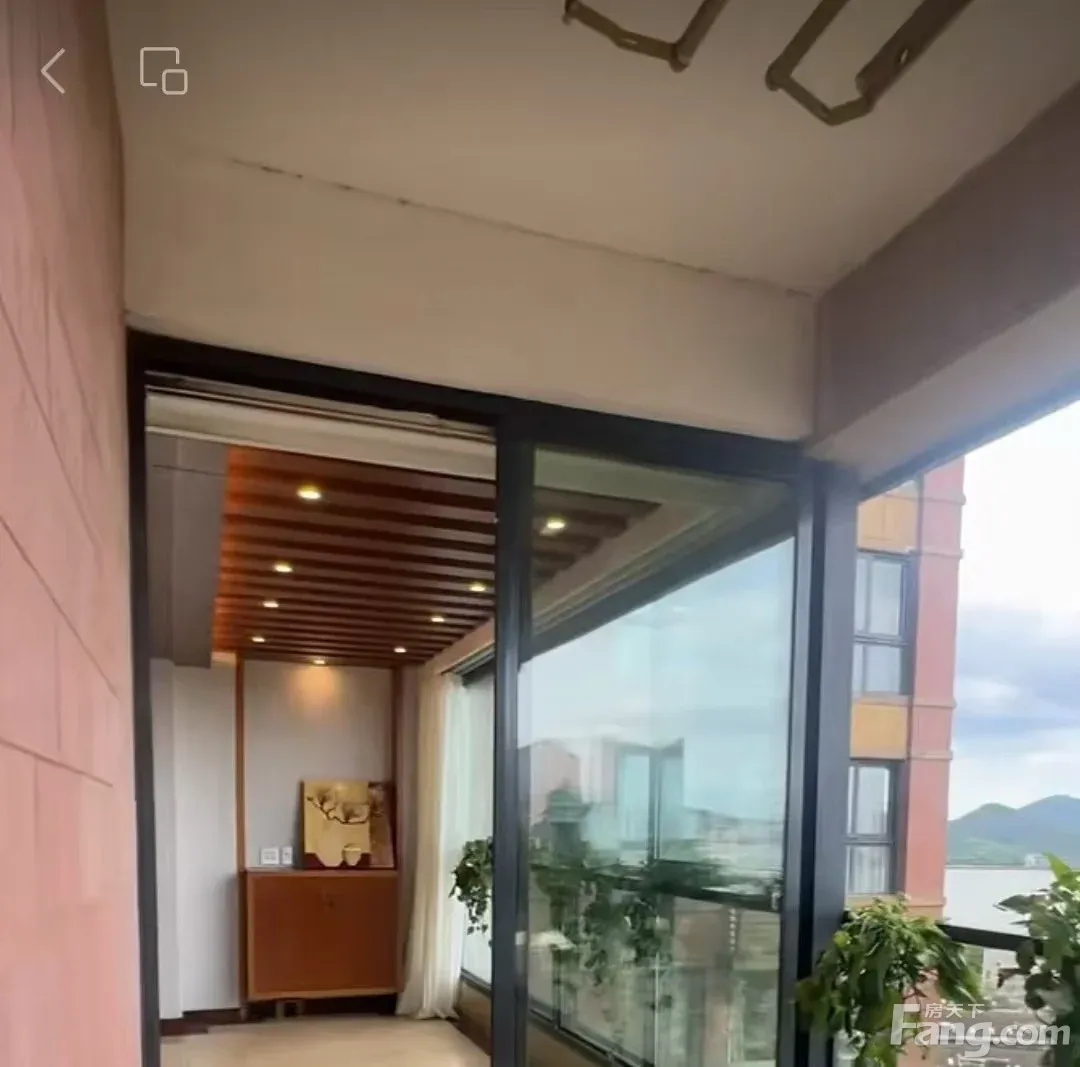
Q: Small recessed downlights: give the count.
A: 9